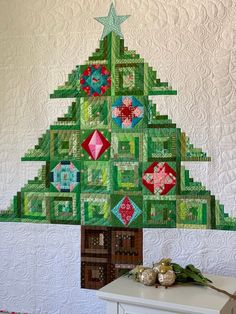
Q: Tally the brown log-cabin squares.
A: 4